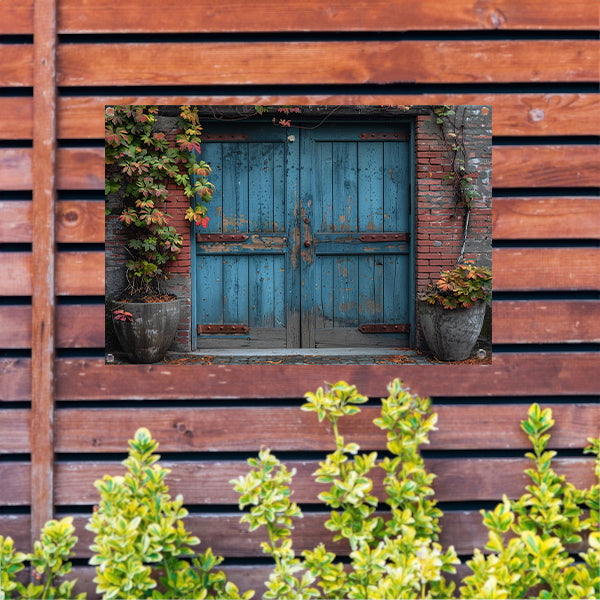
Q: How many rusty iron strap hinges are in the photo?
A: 6